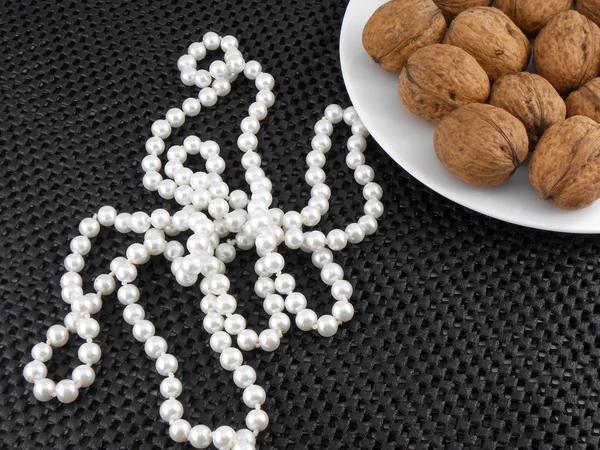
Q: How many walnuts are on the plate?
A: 11